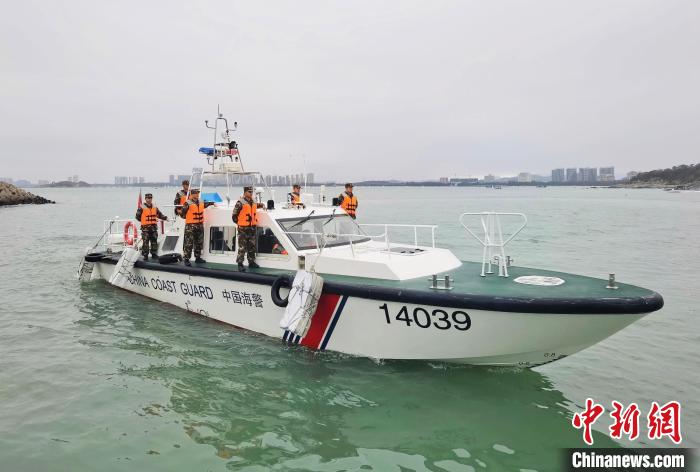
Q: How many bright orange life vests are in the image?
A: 6